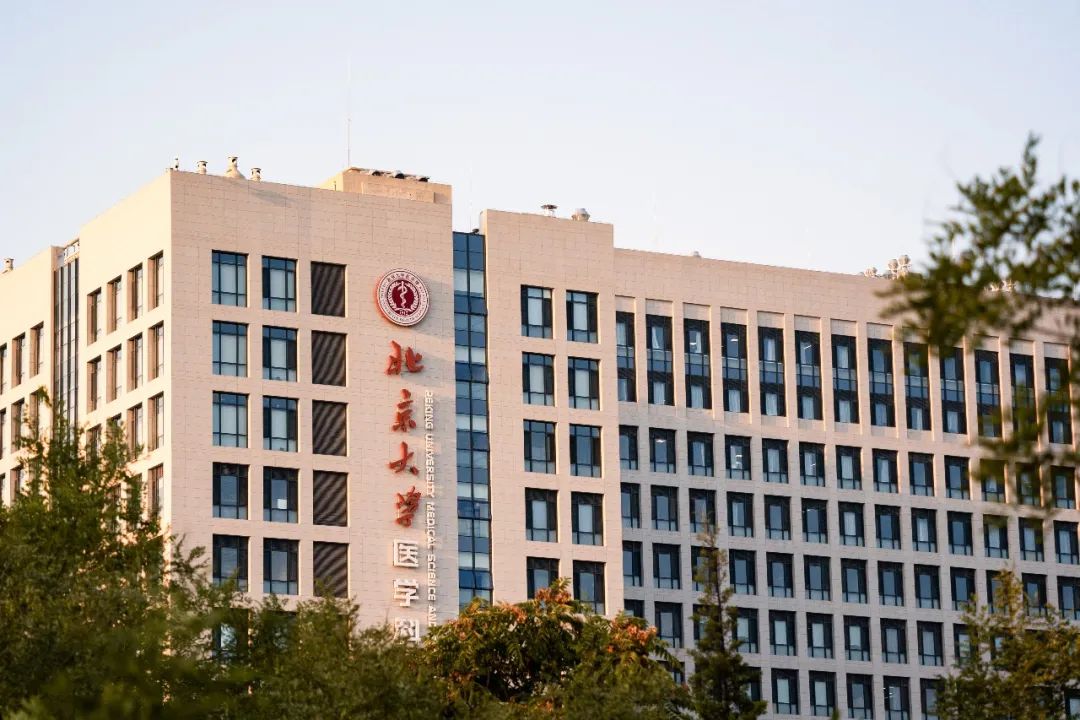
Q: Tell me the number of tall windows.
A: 13